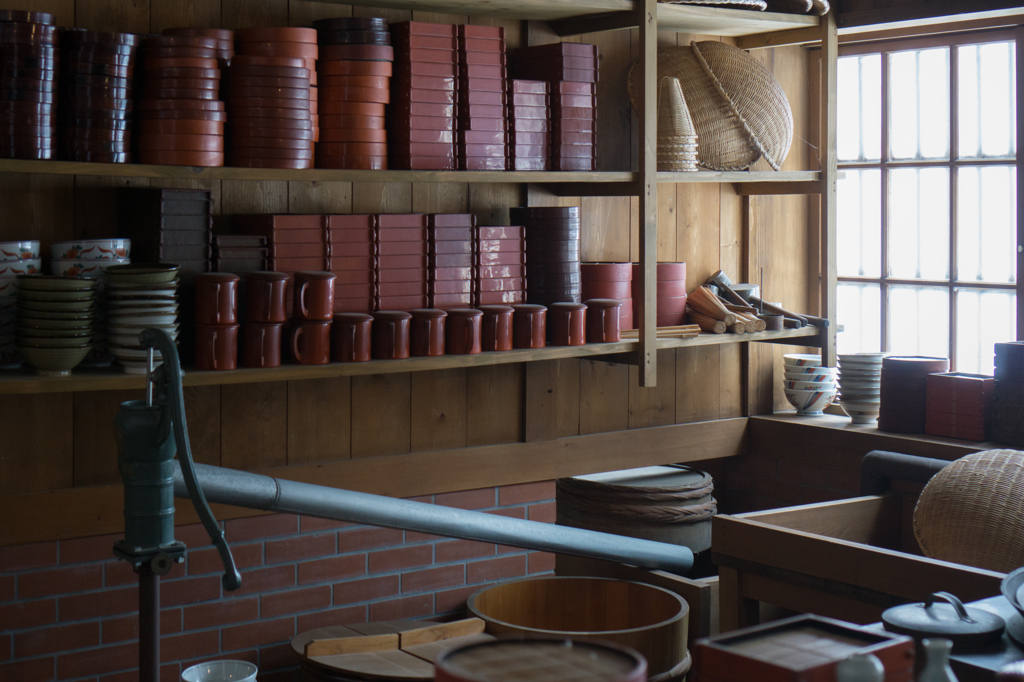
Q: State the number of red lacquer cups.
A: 14